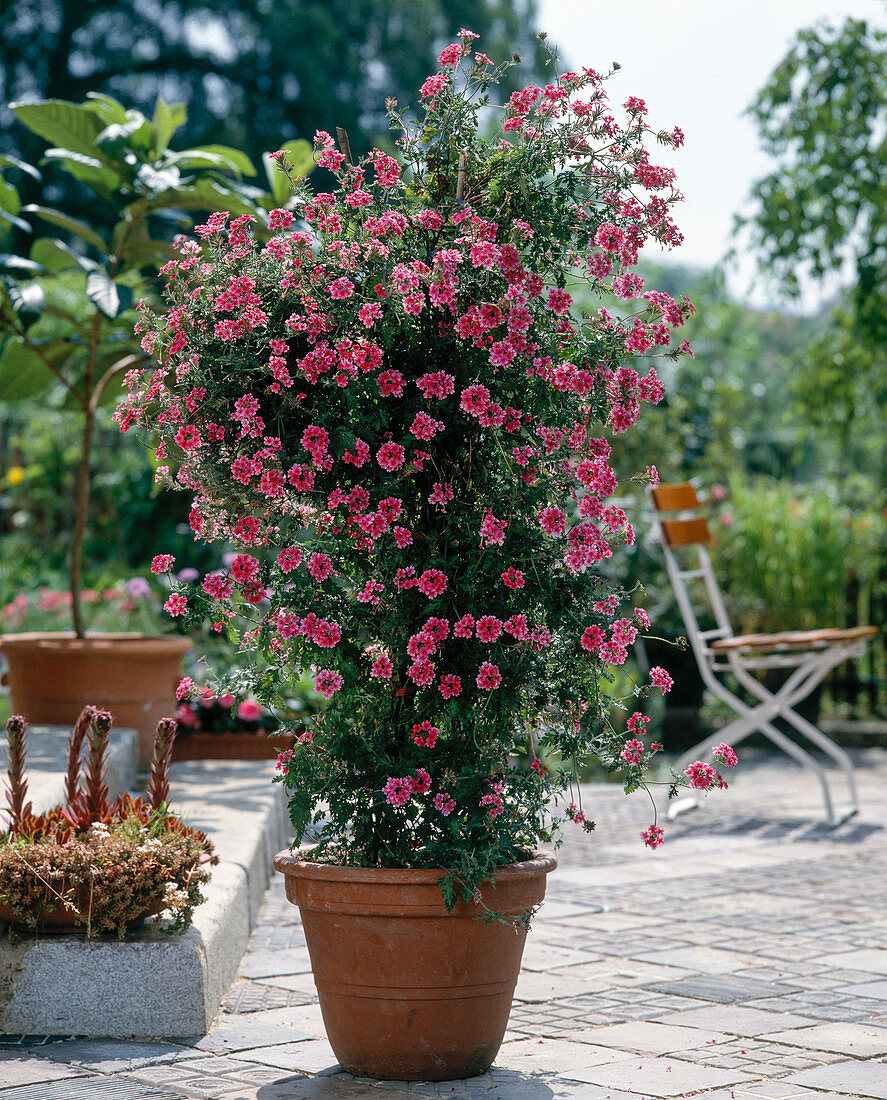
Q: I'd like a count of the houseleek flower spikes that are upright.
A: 4